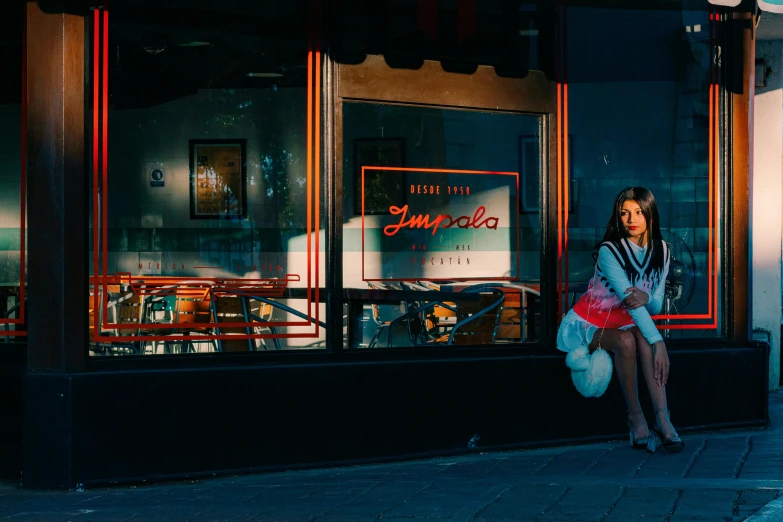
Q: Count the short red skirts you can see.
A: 0